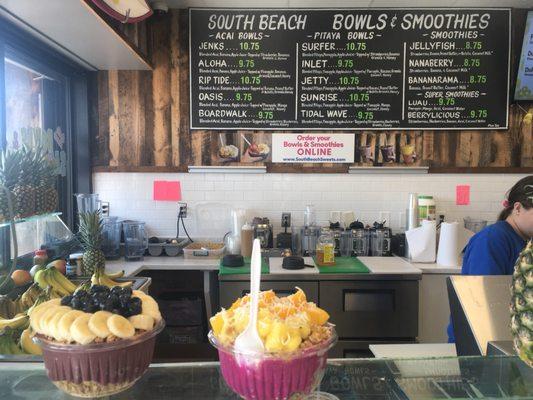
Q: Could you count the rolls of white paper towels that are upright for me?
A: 2